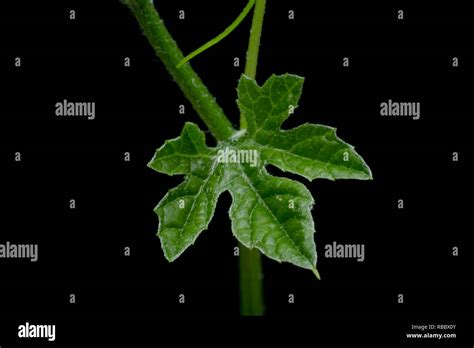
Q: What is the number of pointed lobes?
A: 5